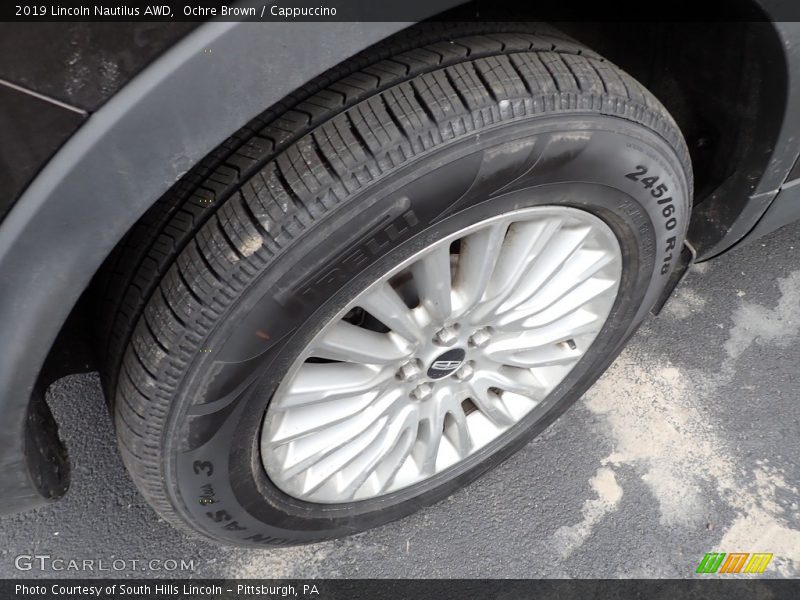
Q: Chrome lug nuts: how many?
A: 5